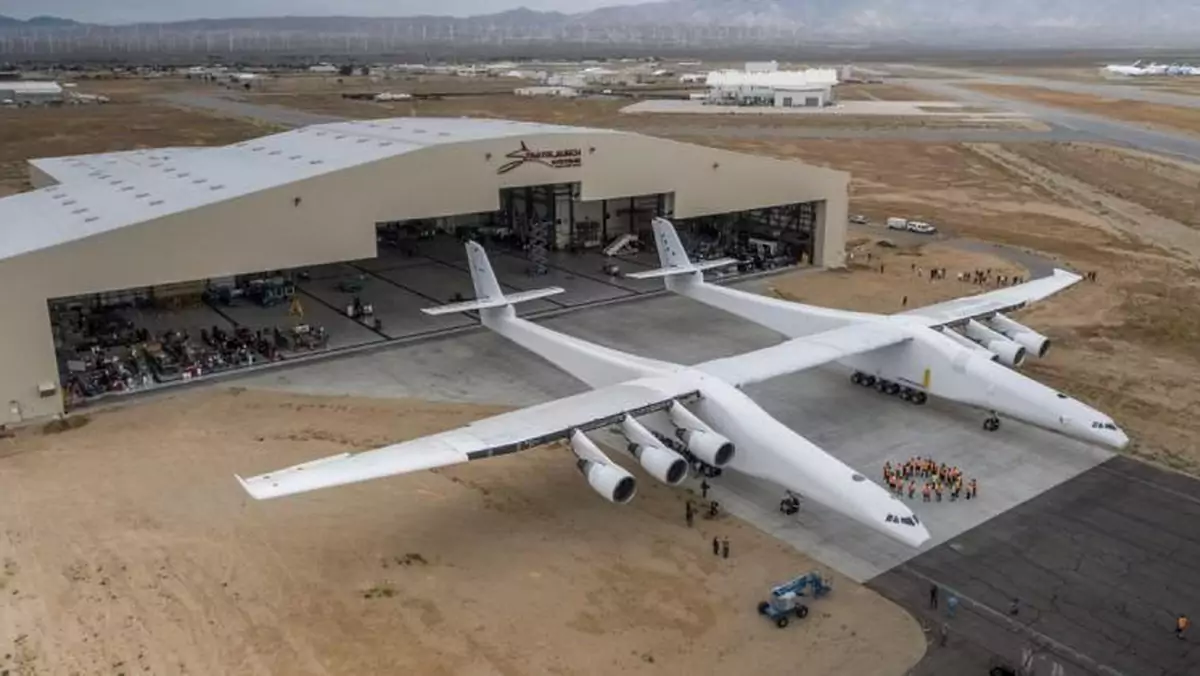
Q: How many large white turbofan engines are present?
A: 6